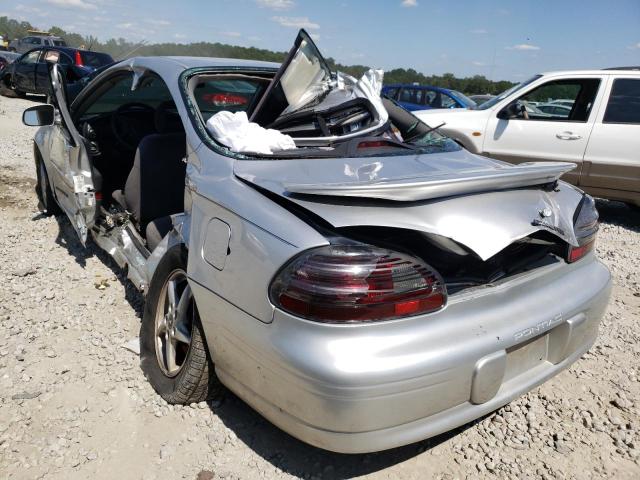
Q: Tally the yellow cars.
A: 0